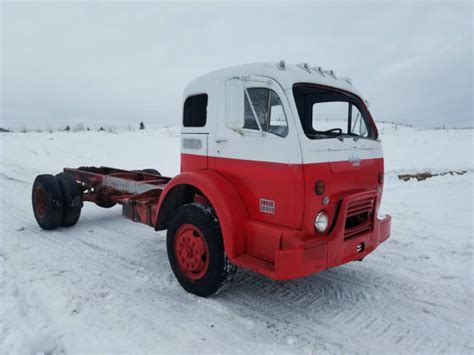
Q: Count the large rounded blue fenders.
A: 0